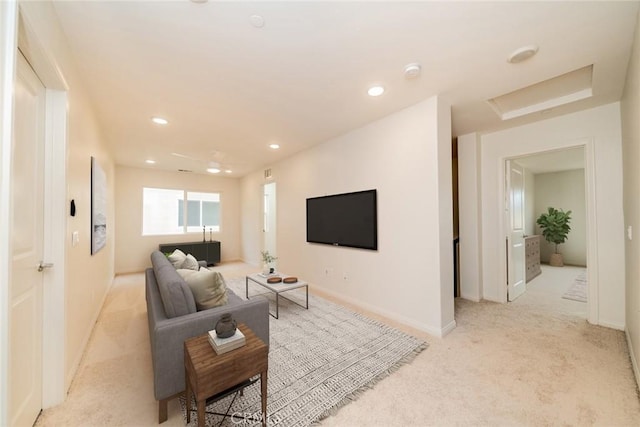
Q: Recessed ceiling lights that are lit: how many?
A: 5